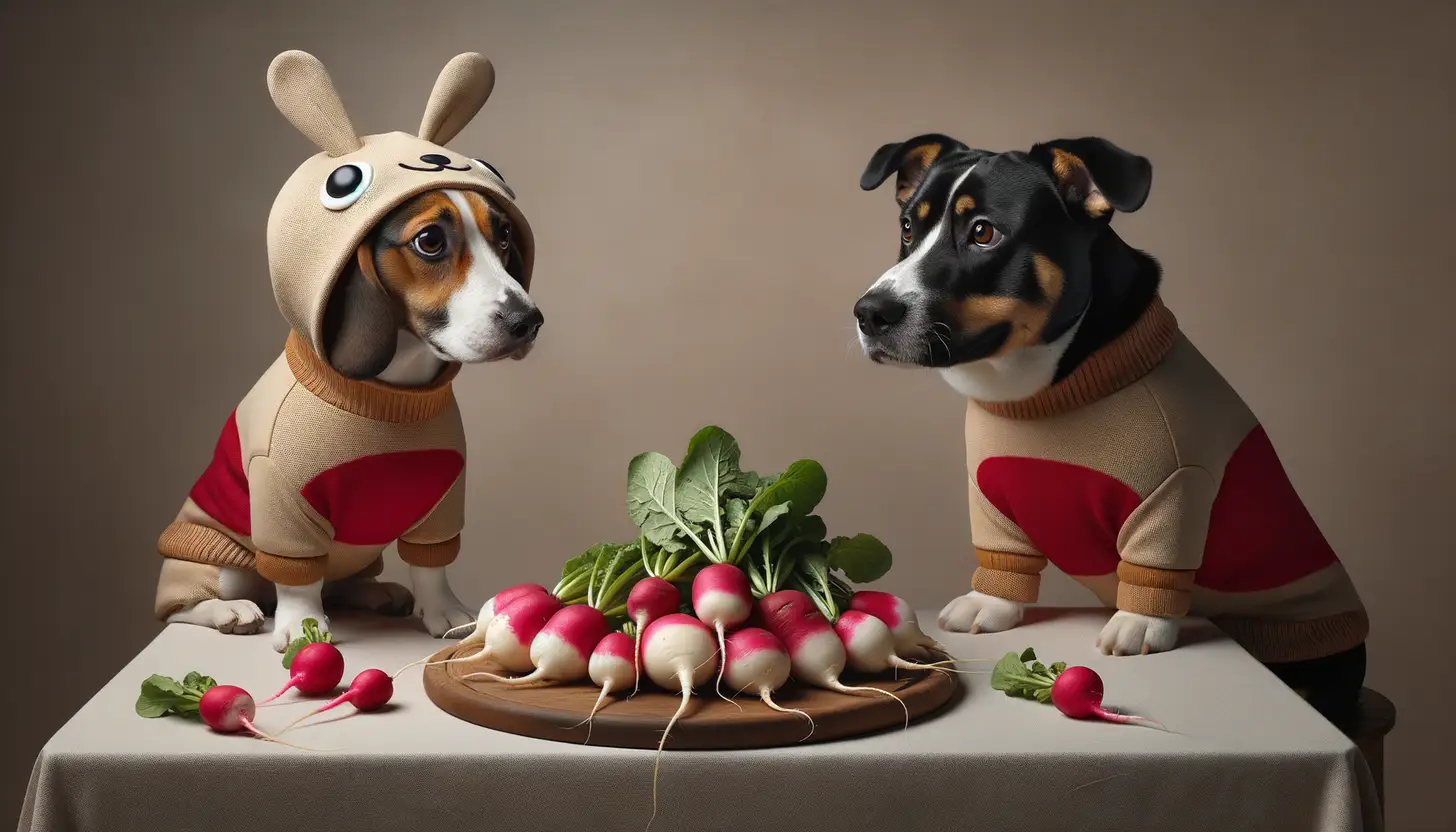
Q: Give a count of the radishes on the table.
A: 15